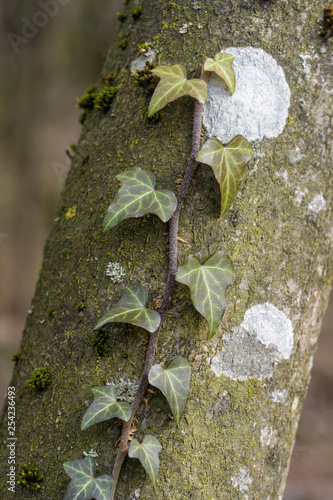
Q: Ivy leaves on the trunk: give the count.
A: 10